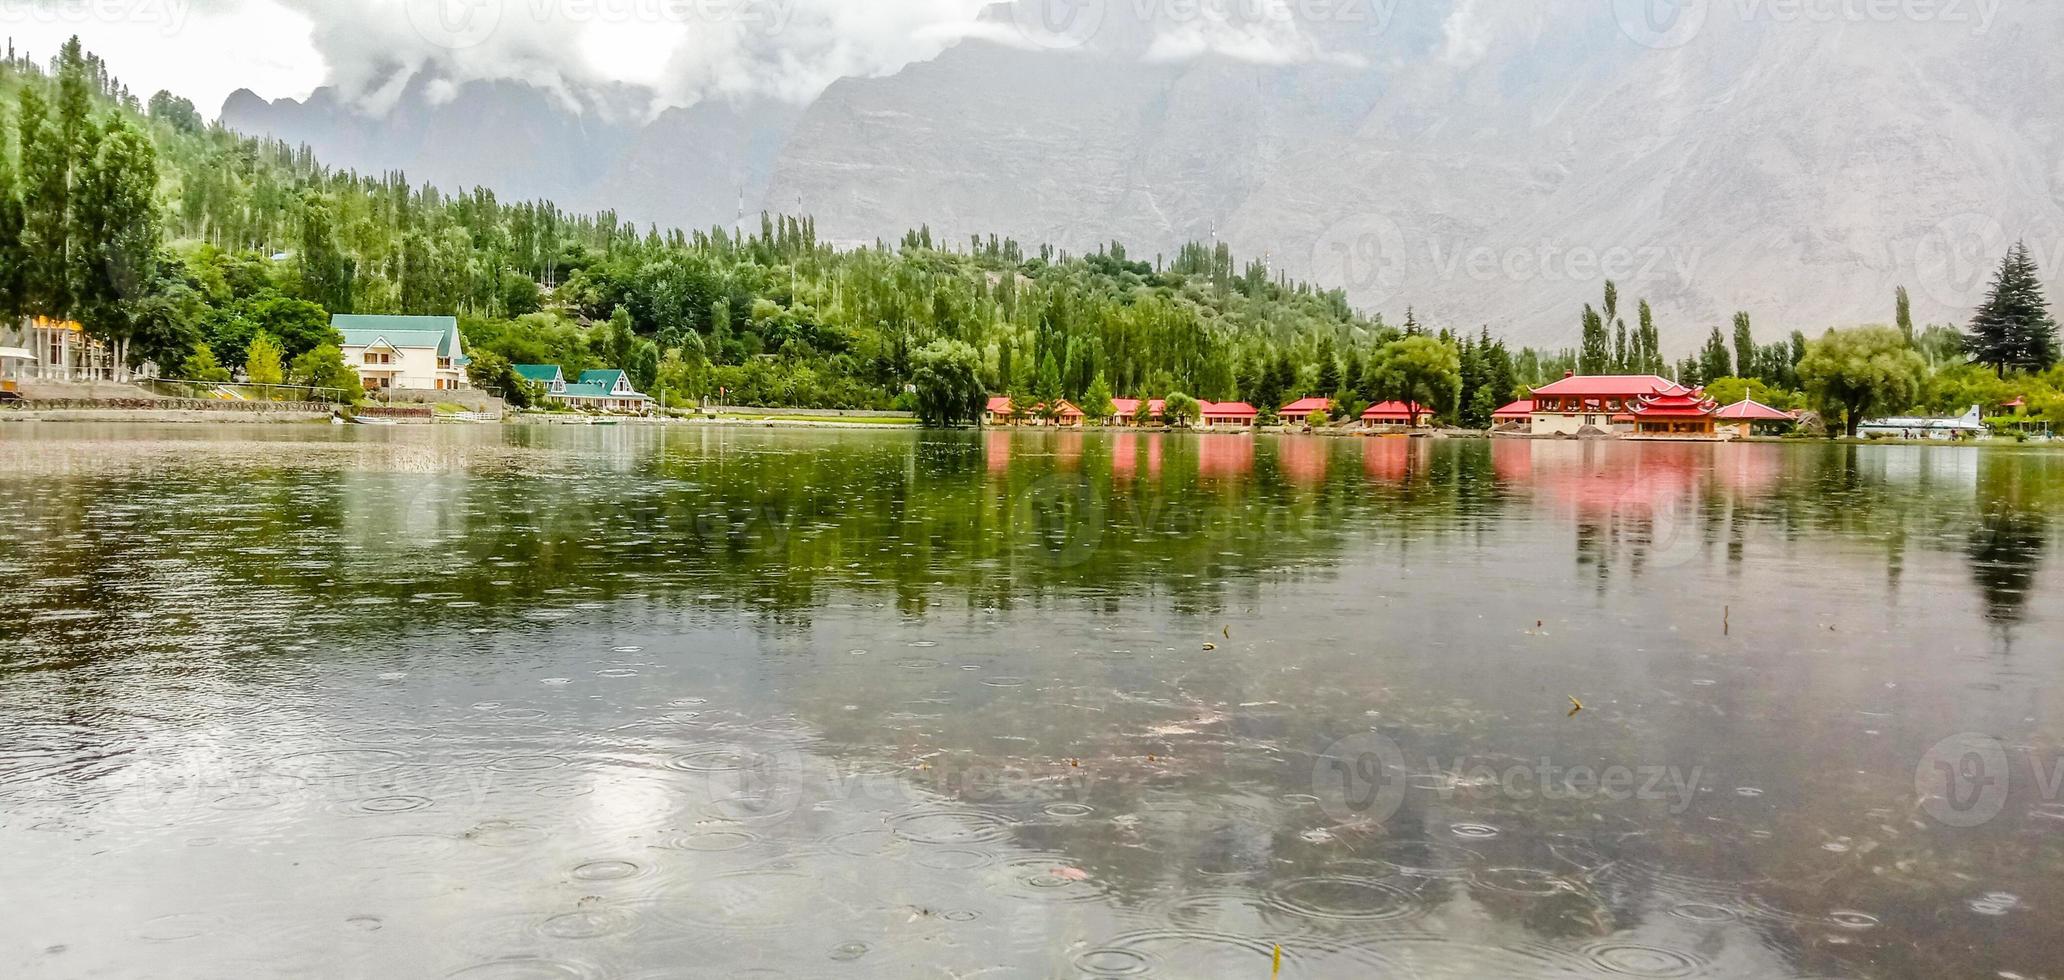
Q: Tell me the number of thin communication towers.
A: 4